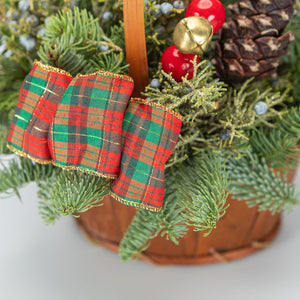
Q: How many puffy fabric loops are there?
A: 3